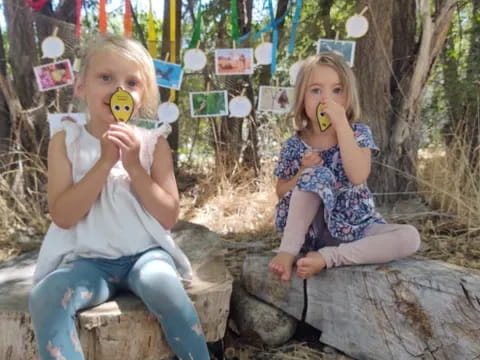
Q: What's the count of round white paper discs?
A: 7